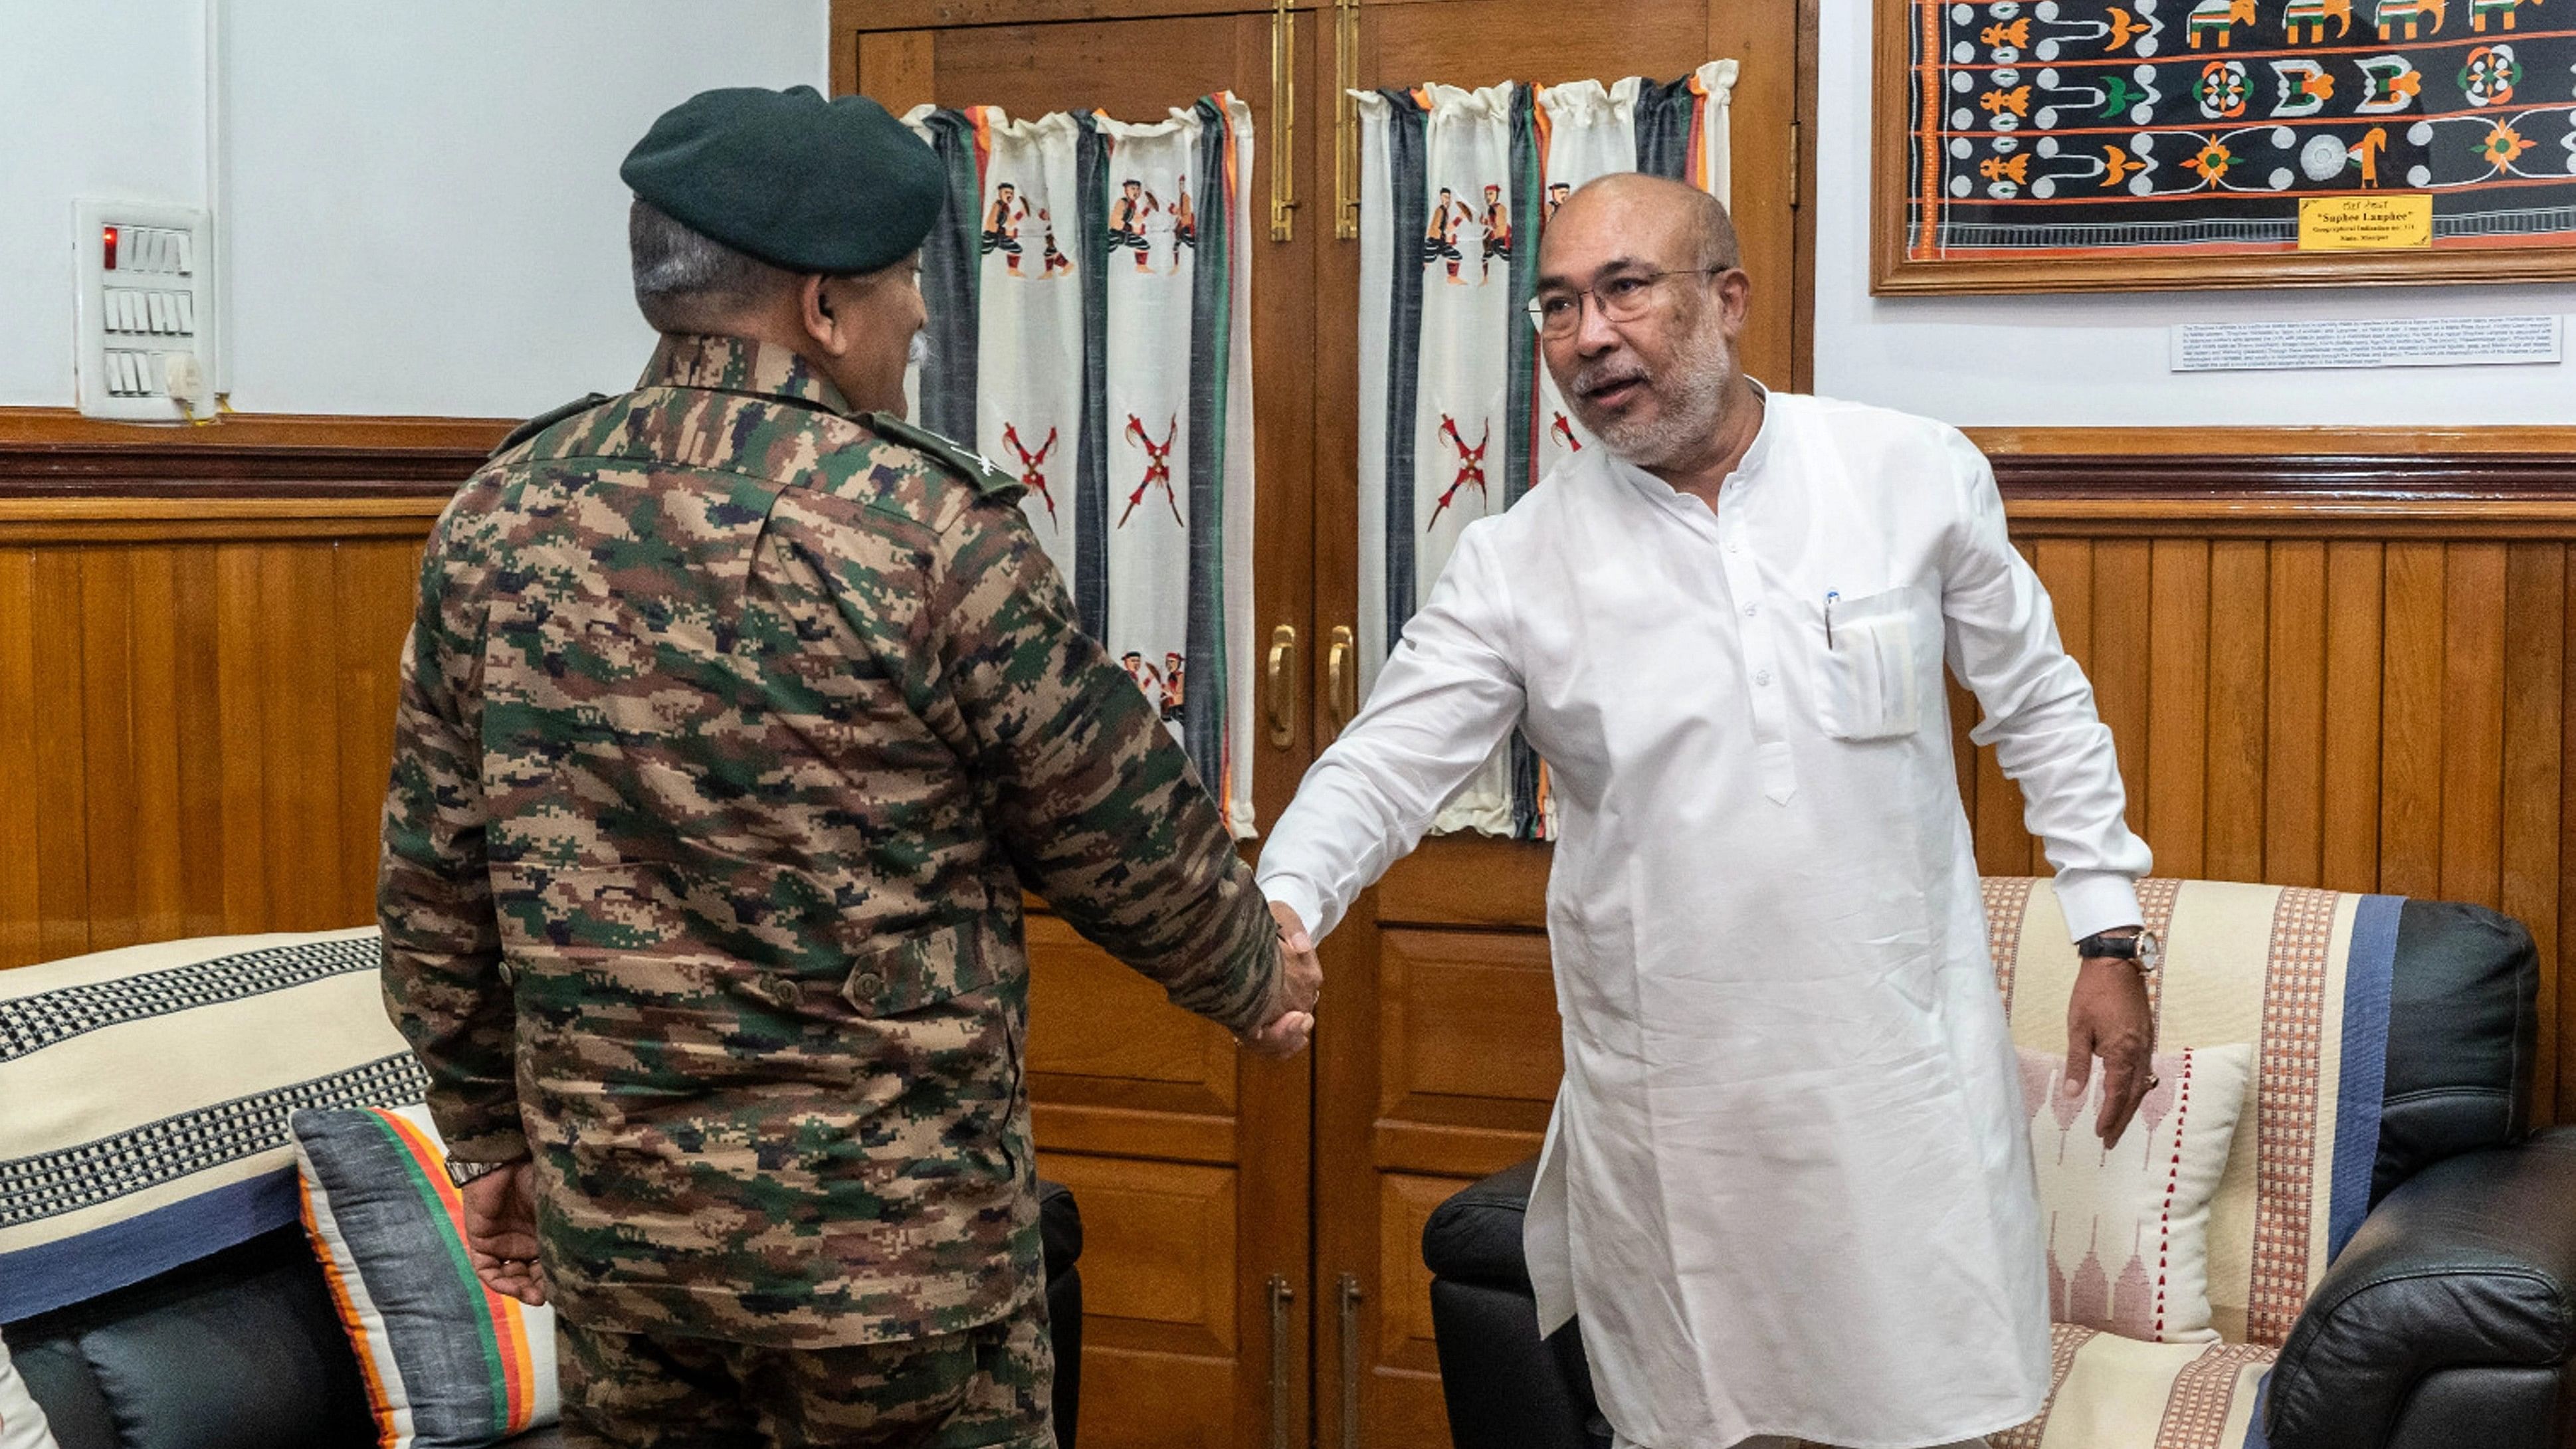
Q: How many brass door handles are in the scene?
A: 2